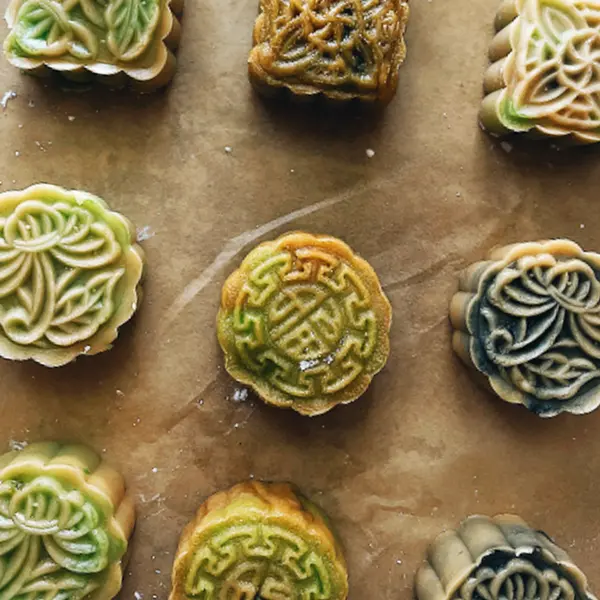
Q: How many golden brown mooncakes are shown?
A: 1